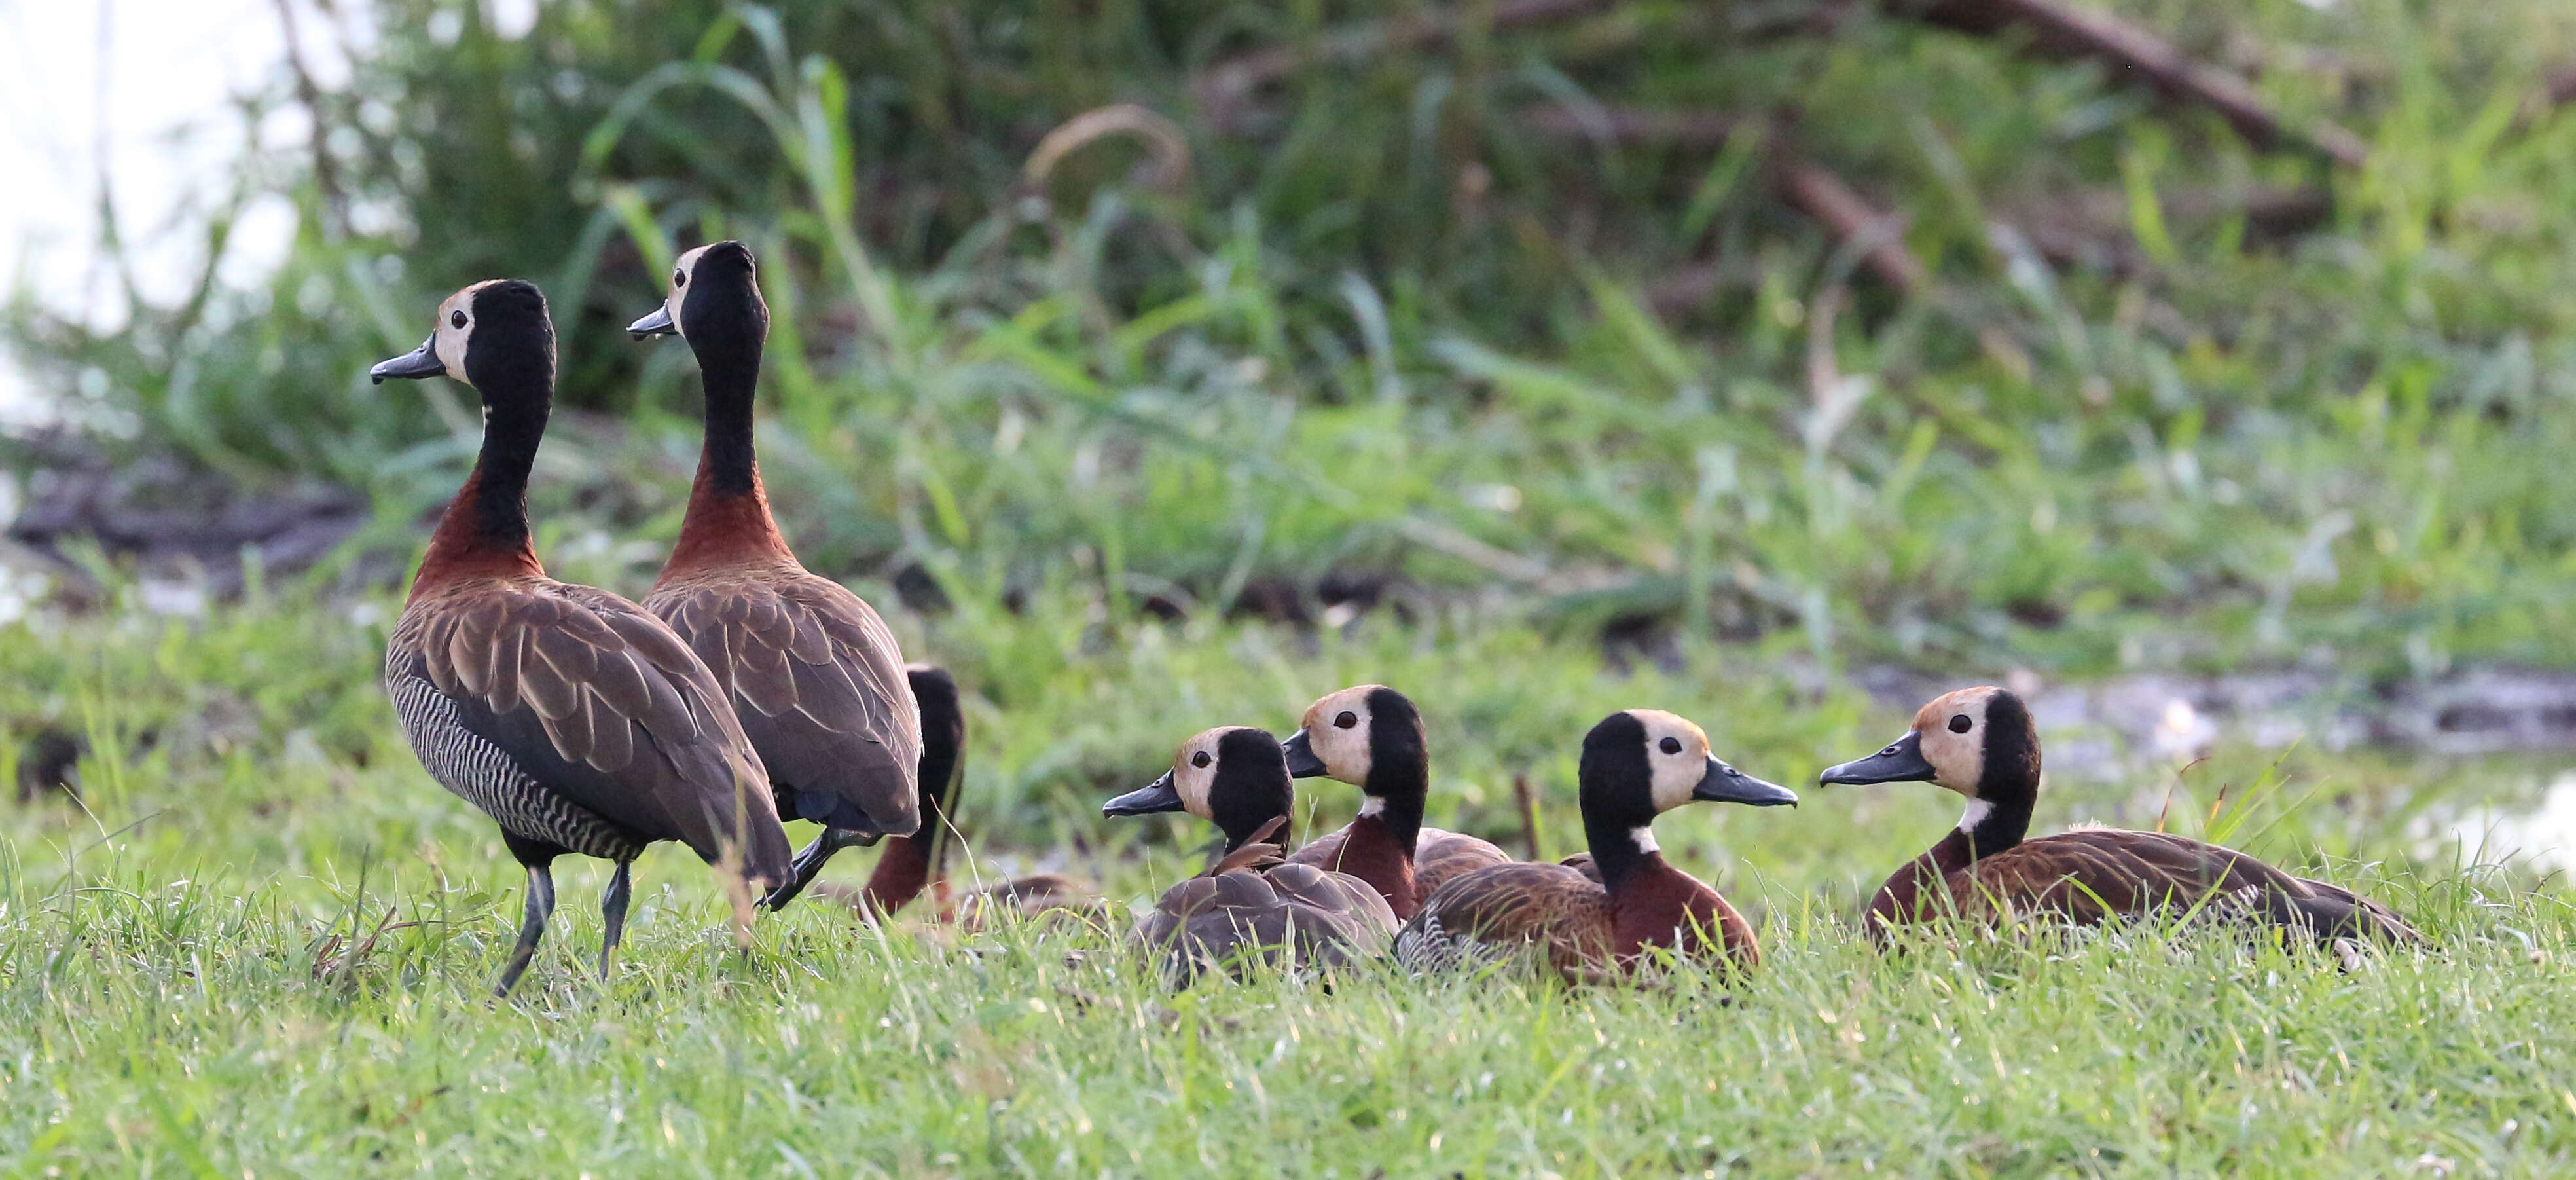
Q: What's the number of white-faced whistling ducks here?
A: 7